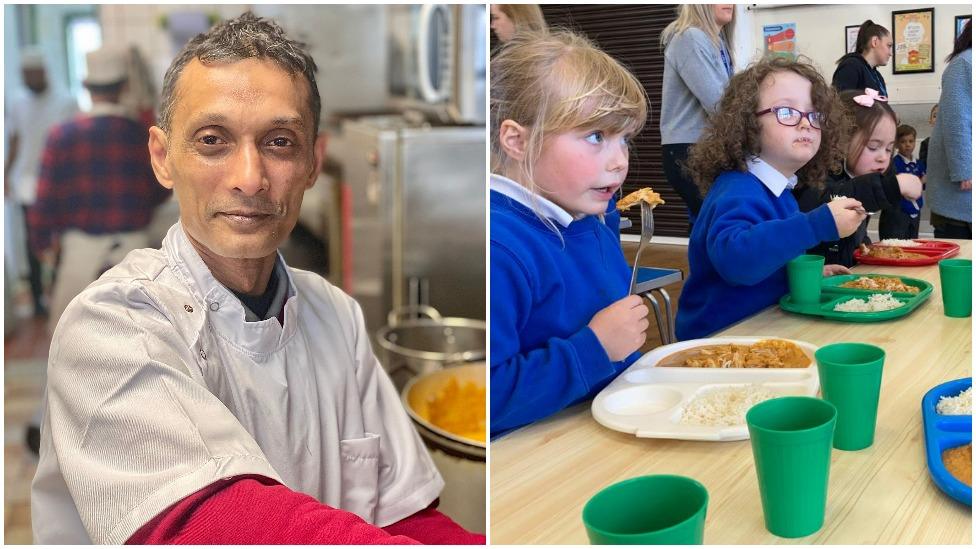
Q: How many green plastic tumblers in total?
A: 5